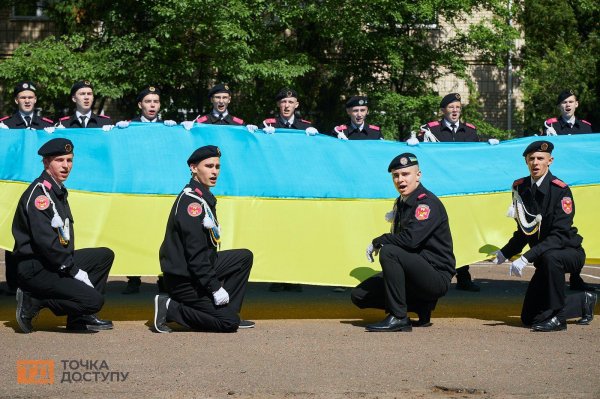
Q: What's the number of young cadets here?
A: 12